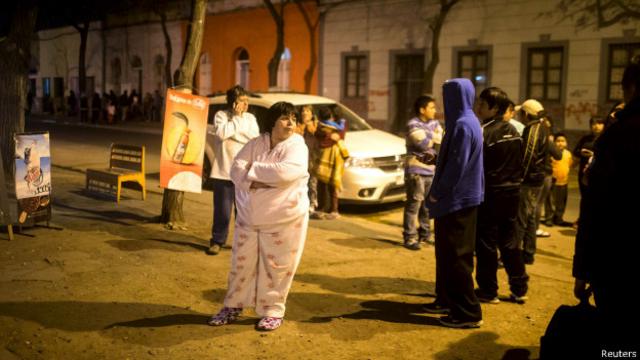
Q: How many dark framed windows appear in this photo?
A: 4